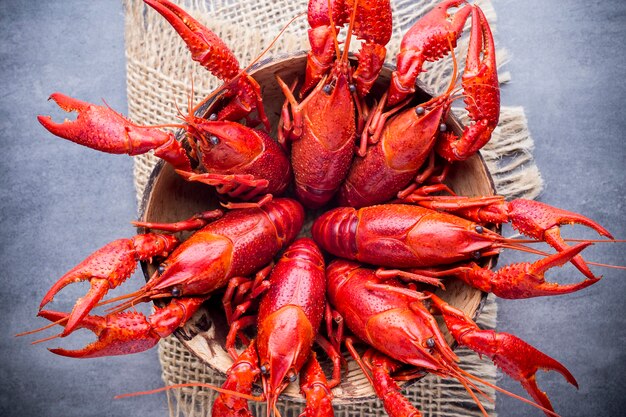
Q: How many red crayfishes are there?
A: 7